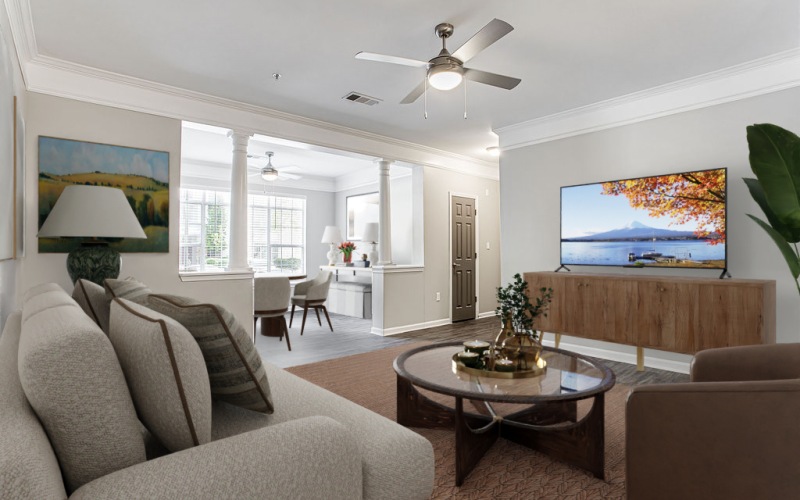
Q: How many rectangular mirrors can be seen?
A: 1